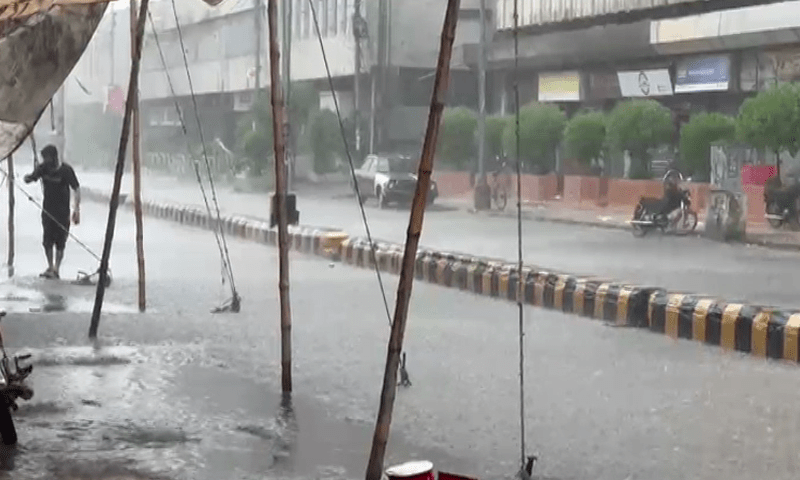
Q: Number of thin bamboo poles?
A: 5